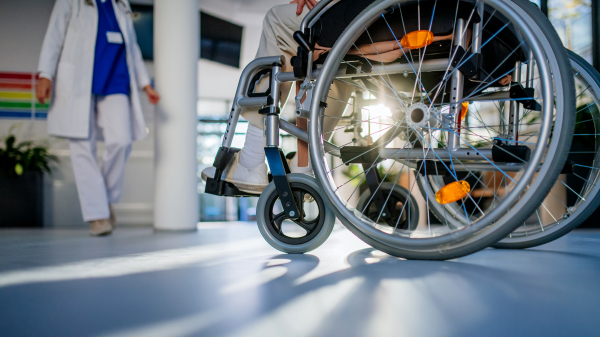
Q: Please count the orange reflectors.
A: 3